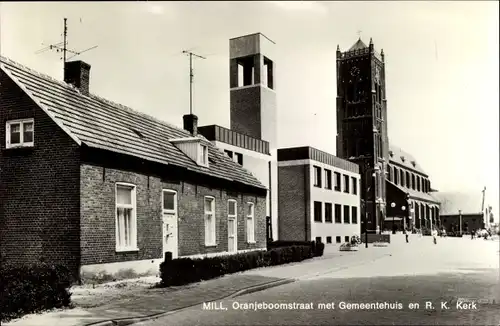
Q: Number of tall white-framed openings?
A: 5